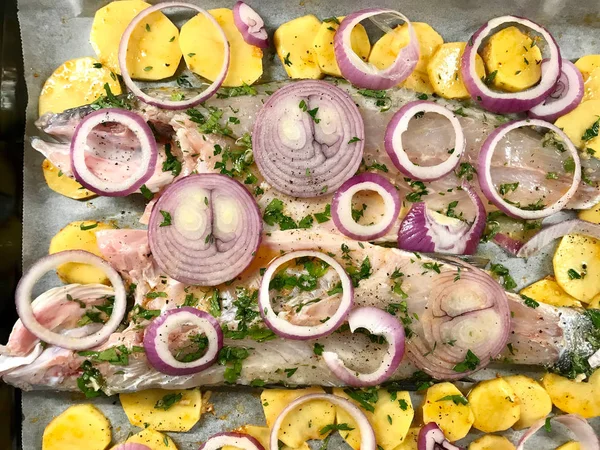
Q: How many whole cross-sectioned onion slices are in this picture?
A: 3